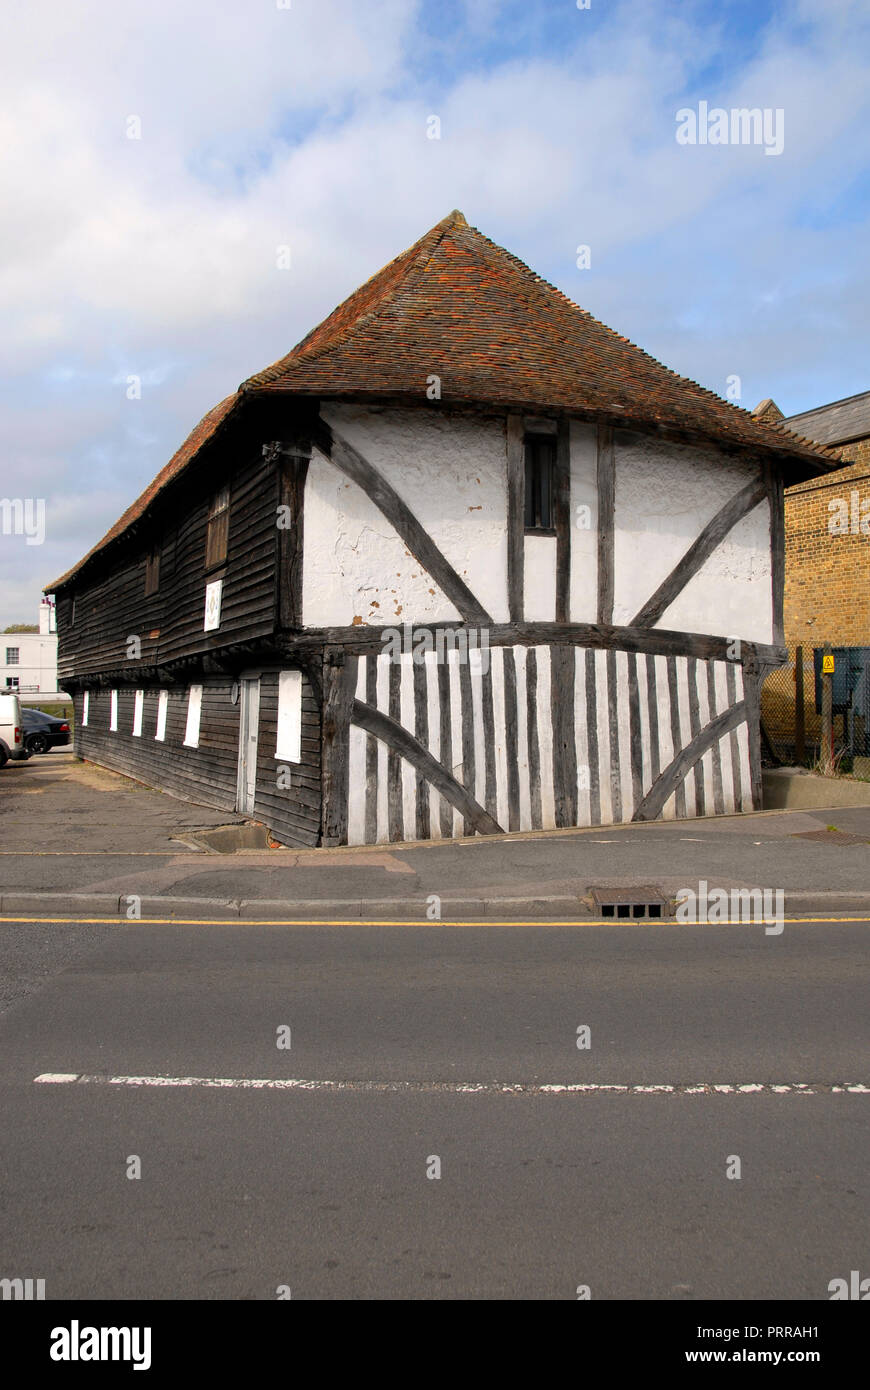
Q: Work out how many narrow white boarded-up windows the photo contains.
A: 6